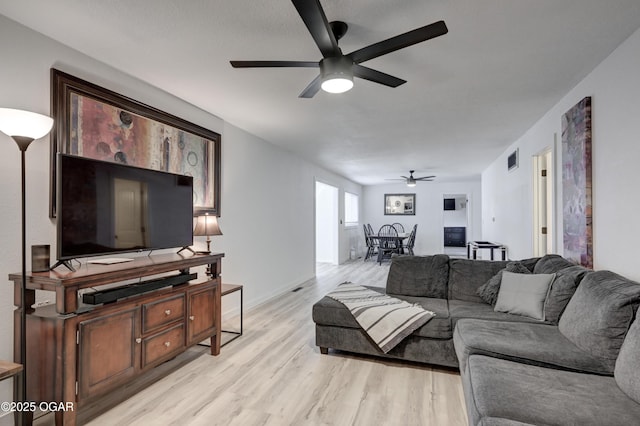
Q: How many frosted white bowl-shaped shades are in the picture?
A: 1